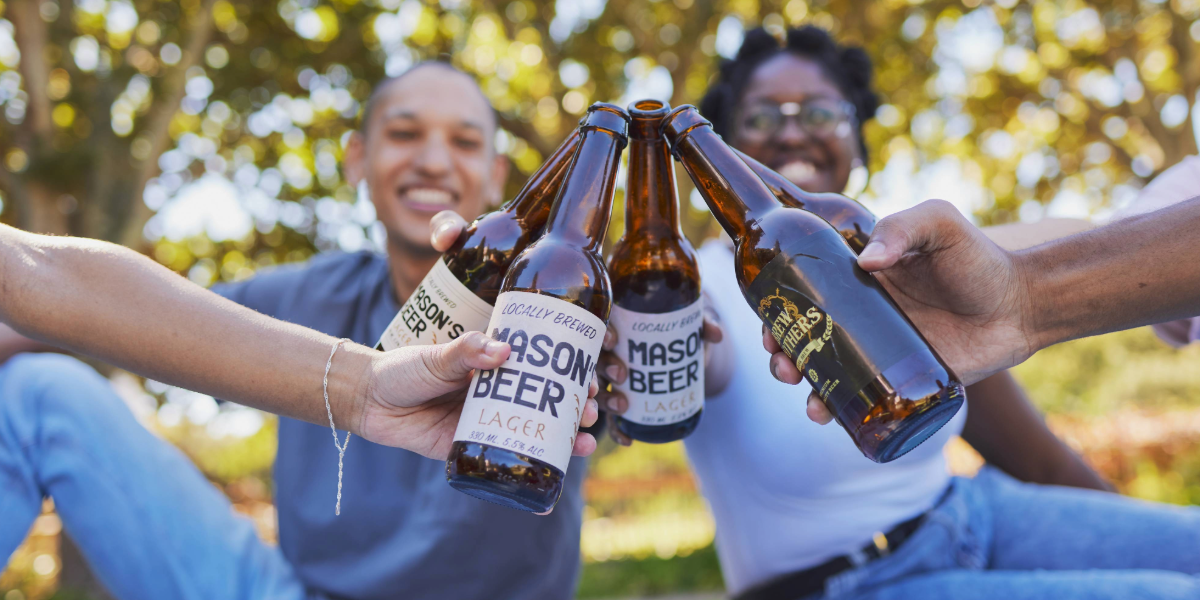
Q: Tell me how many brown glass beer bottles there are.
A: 5